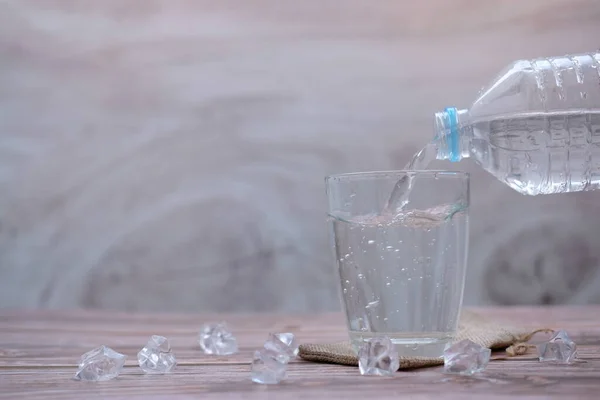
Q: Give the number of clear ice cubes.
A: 8